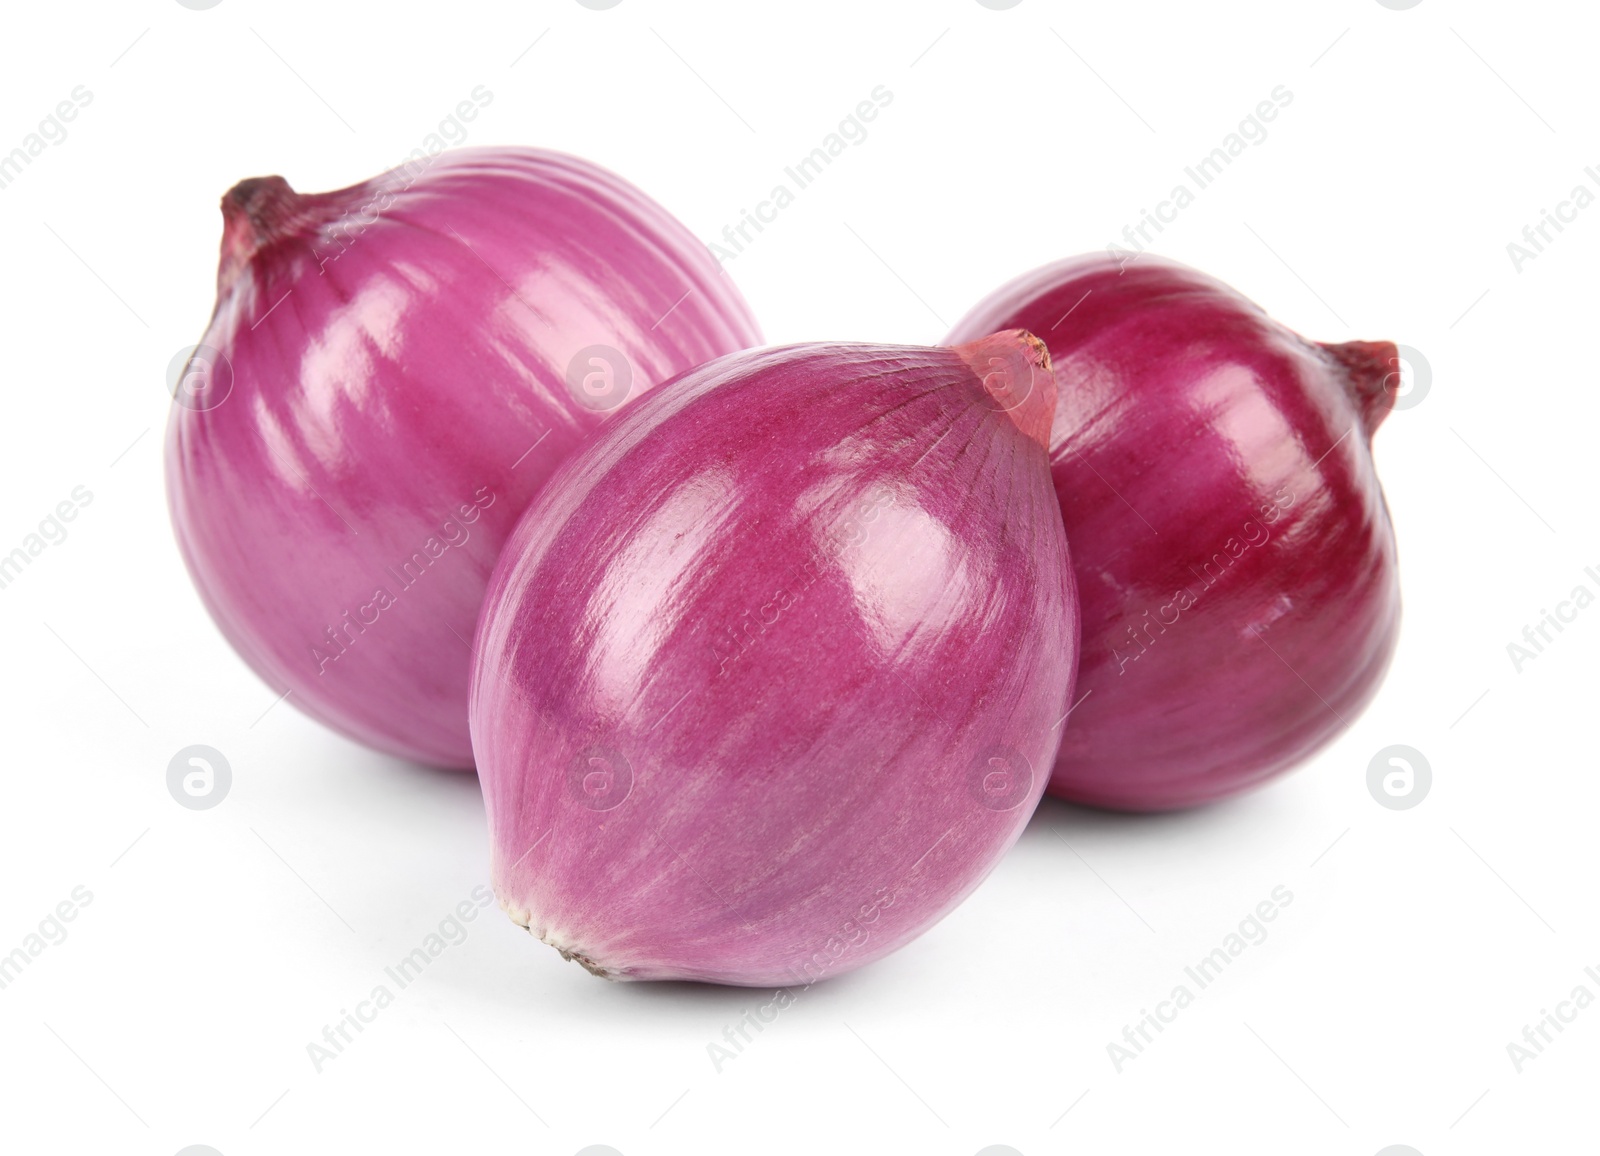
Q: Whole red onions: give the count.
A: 3